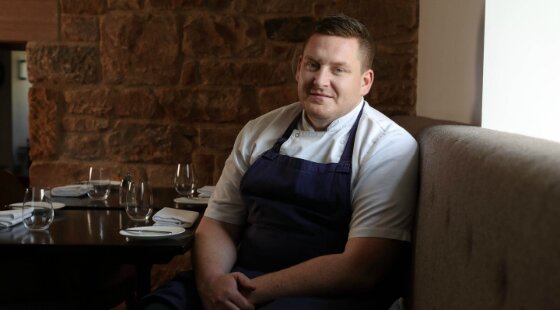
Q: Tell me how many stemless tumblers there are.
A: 4